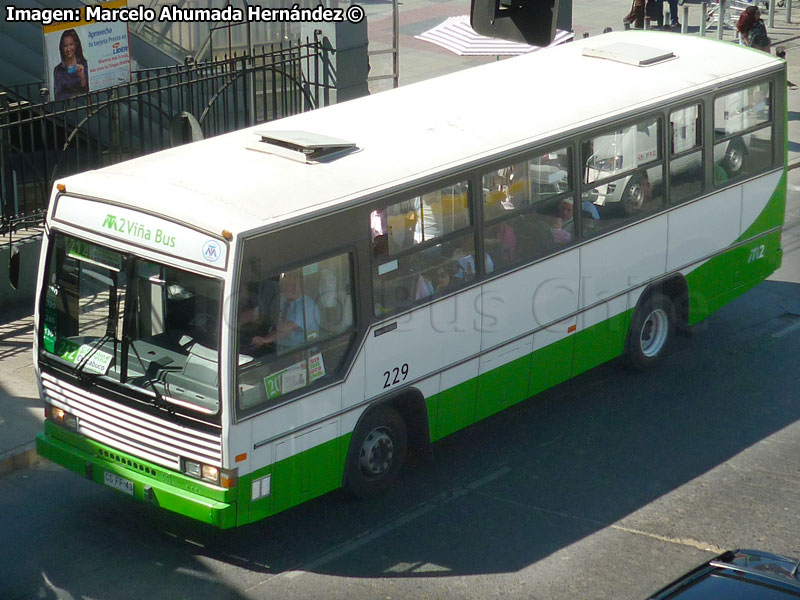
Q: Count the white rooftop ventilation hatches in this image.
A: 2